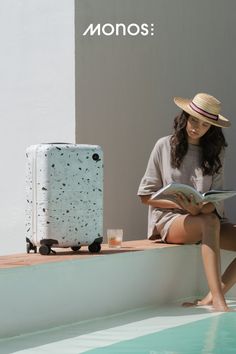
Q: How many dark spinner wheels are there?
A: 4